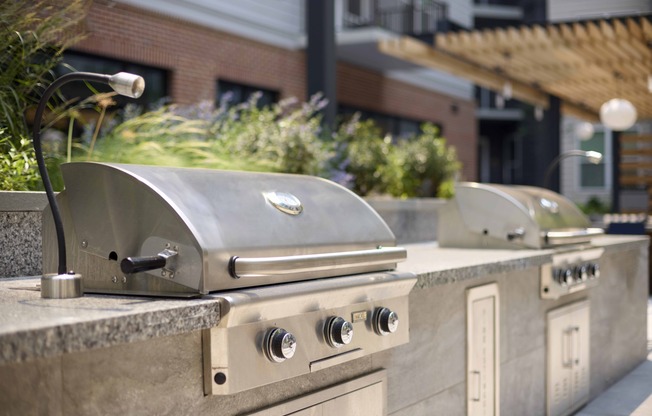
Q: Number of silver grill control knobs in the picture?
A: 6